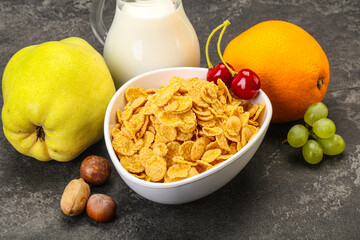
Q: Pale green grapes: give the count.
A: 5